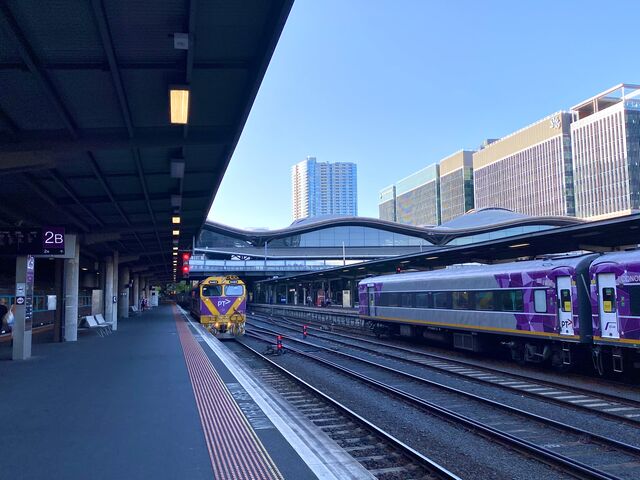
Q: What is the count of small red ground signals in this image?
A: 2